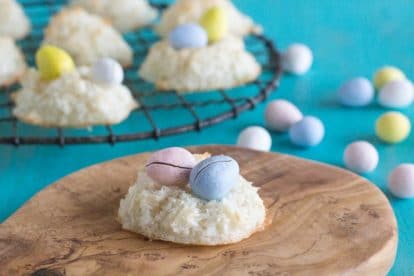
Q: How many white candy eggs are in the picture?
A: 4